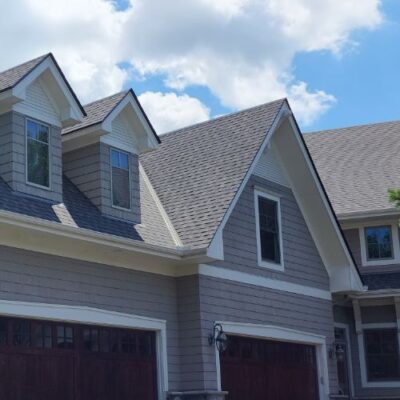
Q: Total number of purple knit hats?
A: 0